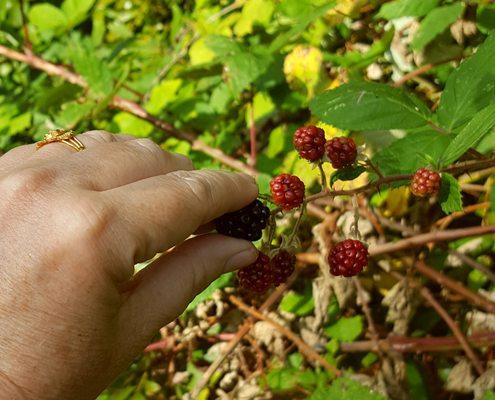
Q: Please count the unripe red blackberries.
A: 7